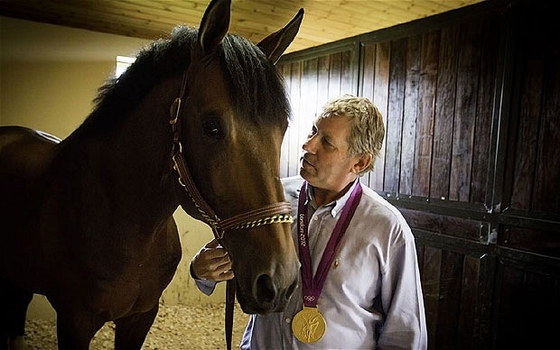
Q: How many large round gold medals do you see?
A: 1